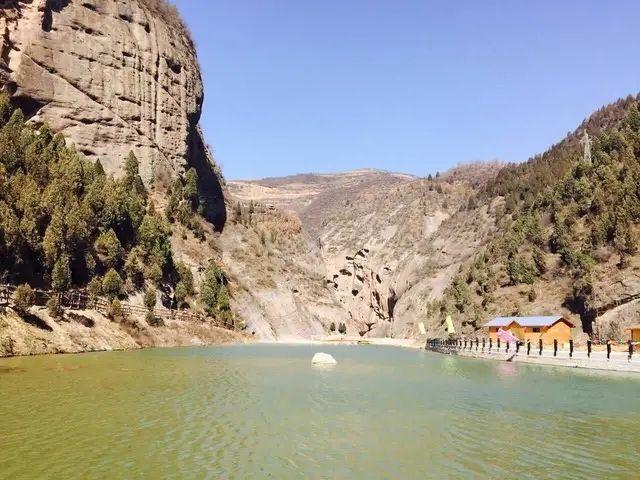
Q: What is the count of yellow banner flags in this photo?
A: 2